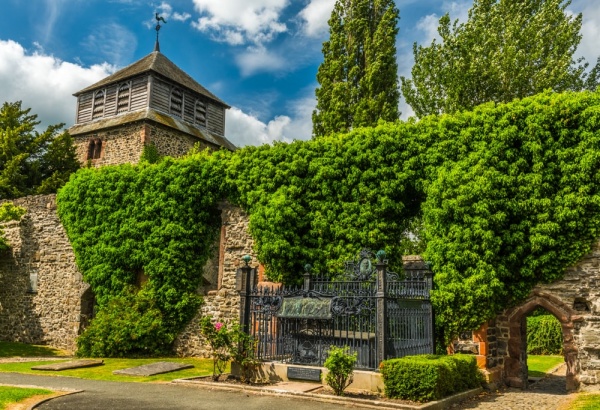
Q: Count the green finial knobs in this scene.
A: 4